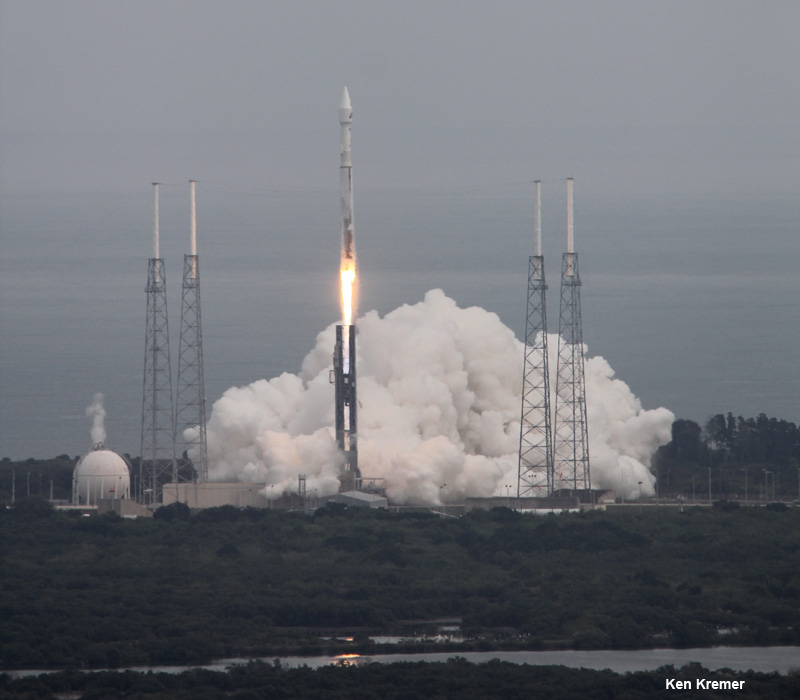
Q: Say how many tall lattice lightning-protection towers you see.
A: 4